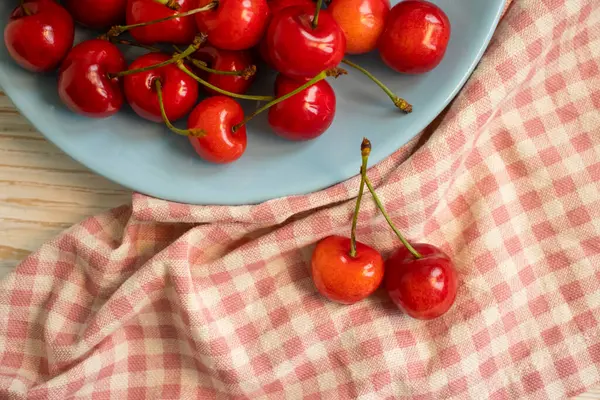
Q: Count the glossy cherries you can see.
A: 15